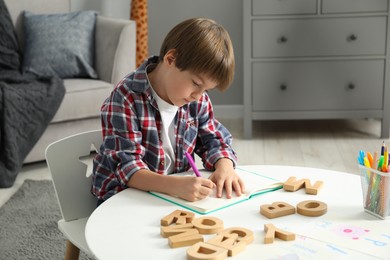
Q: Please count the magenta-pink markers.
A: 1